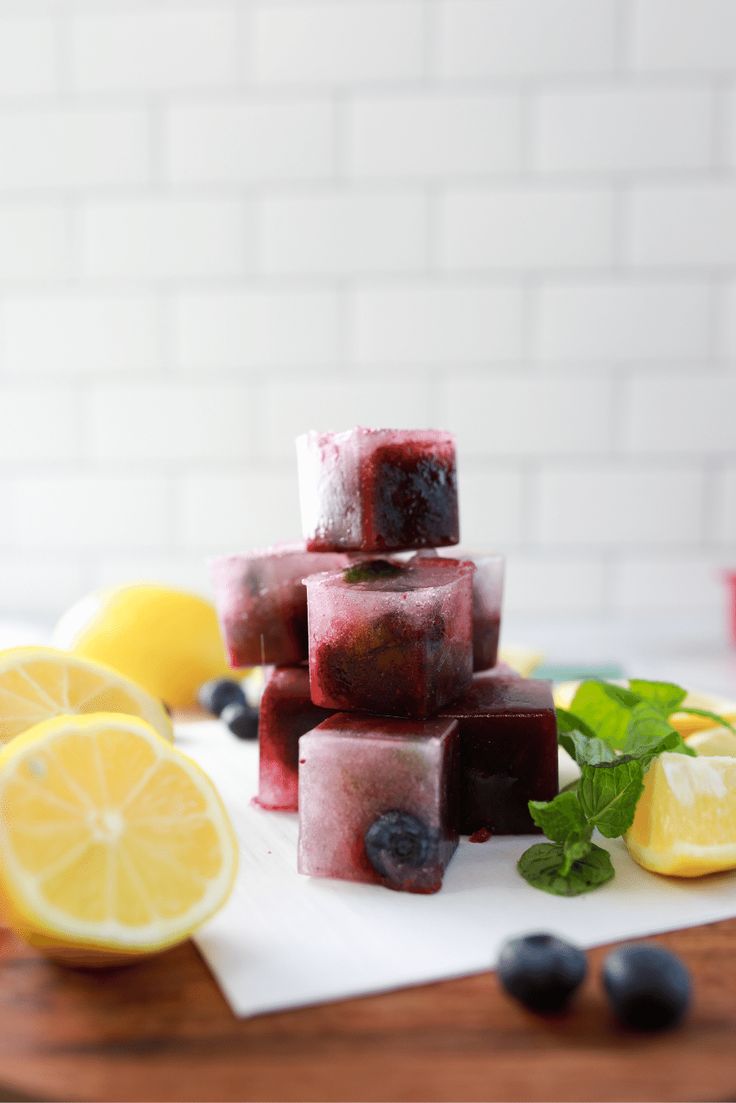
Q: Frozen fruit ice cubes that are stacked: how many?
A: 7